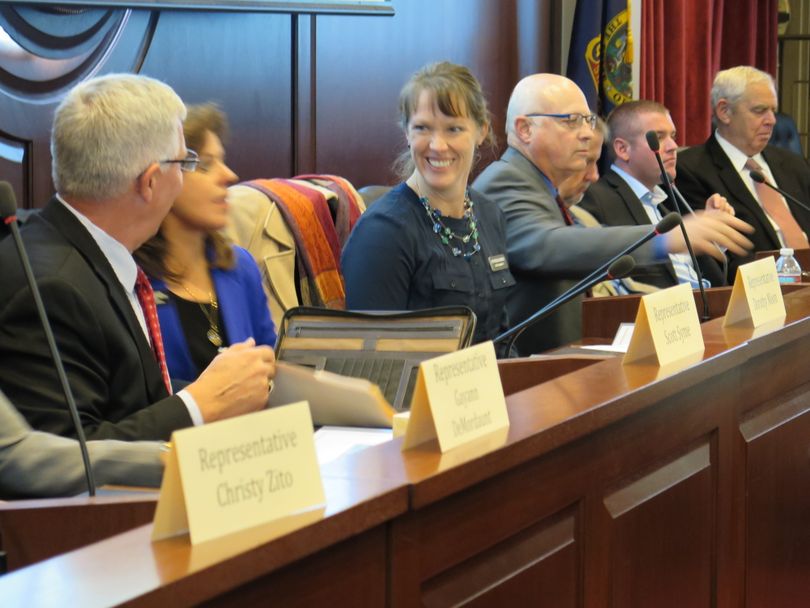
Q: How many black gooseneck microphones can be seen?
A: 6